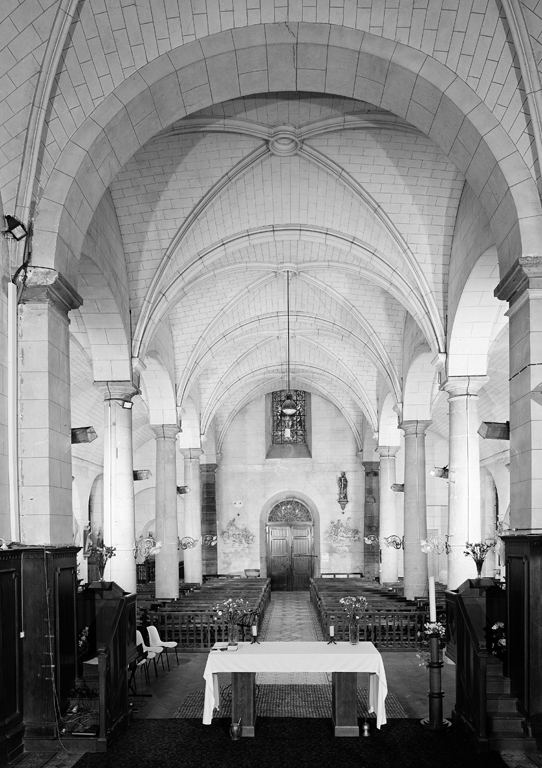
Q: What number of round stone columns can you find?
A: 6